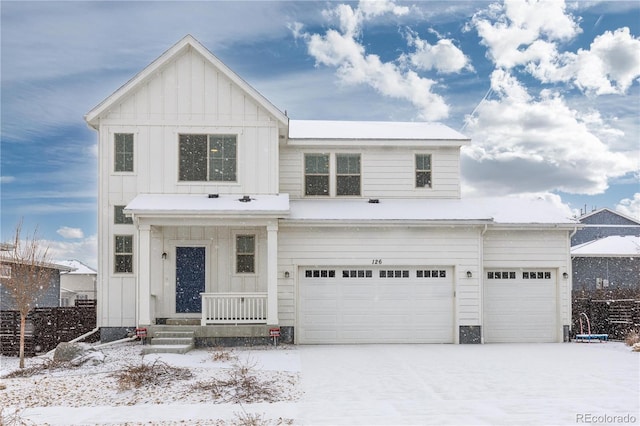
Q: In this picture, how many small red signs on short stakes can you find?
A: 2